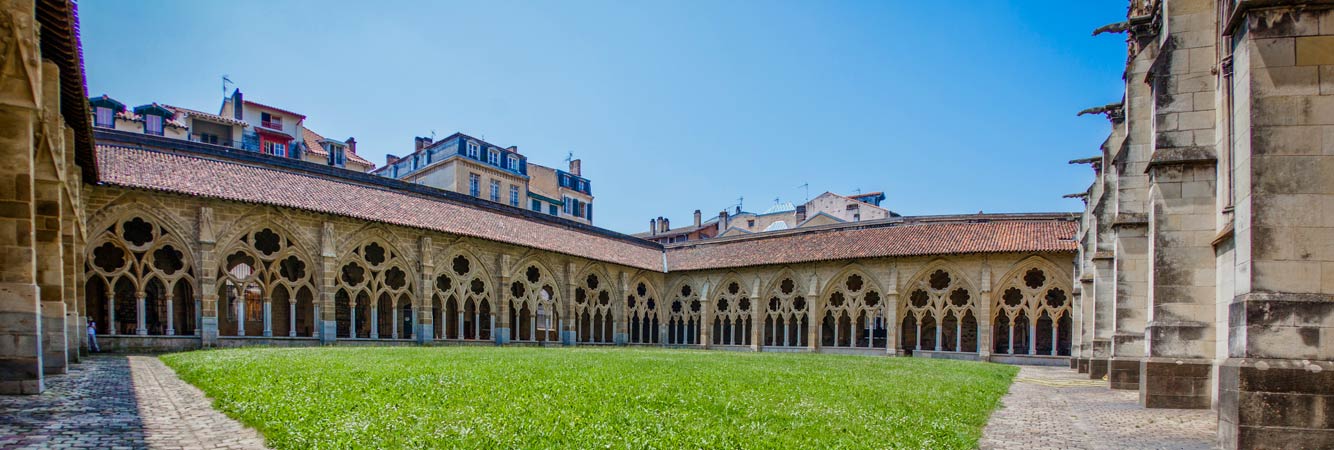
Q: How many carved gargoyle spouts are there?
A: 4